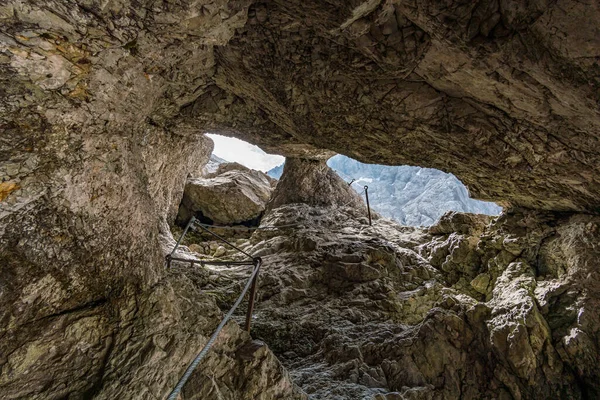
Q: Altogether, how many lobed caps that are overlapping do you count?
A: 0